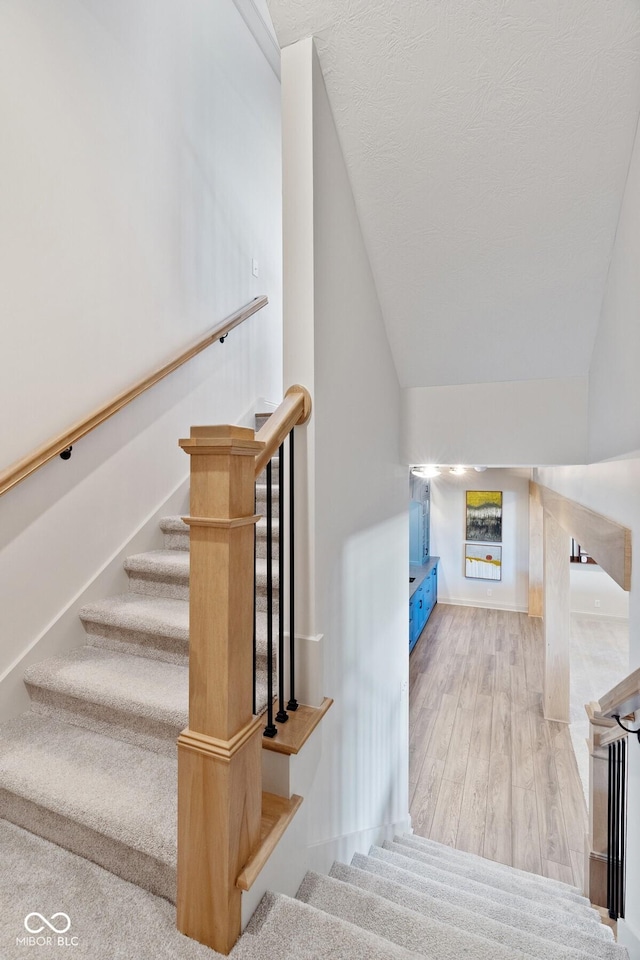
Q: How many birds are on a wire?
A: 0